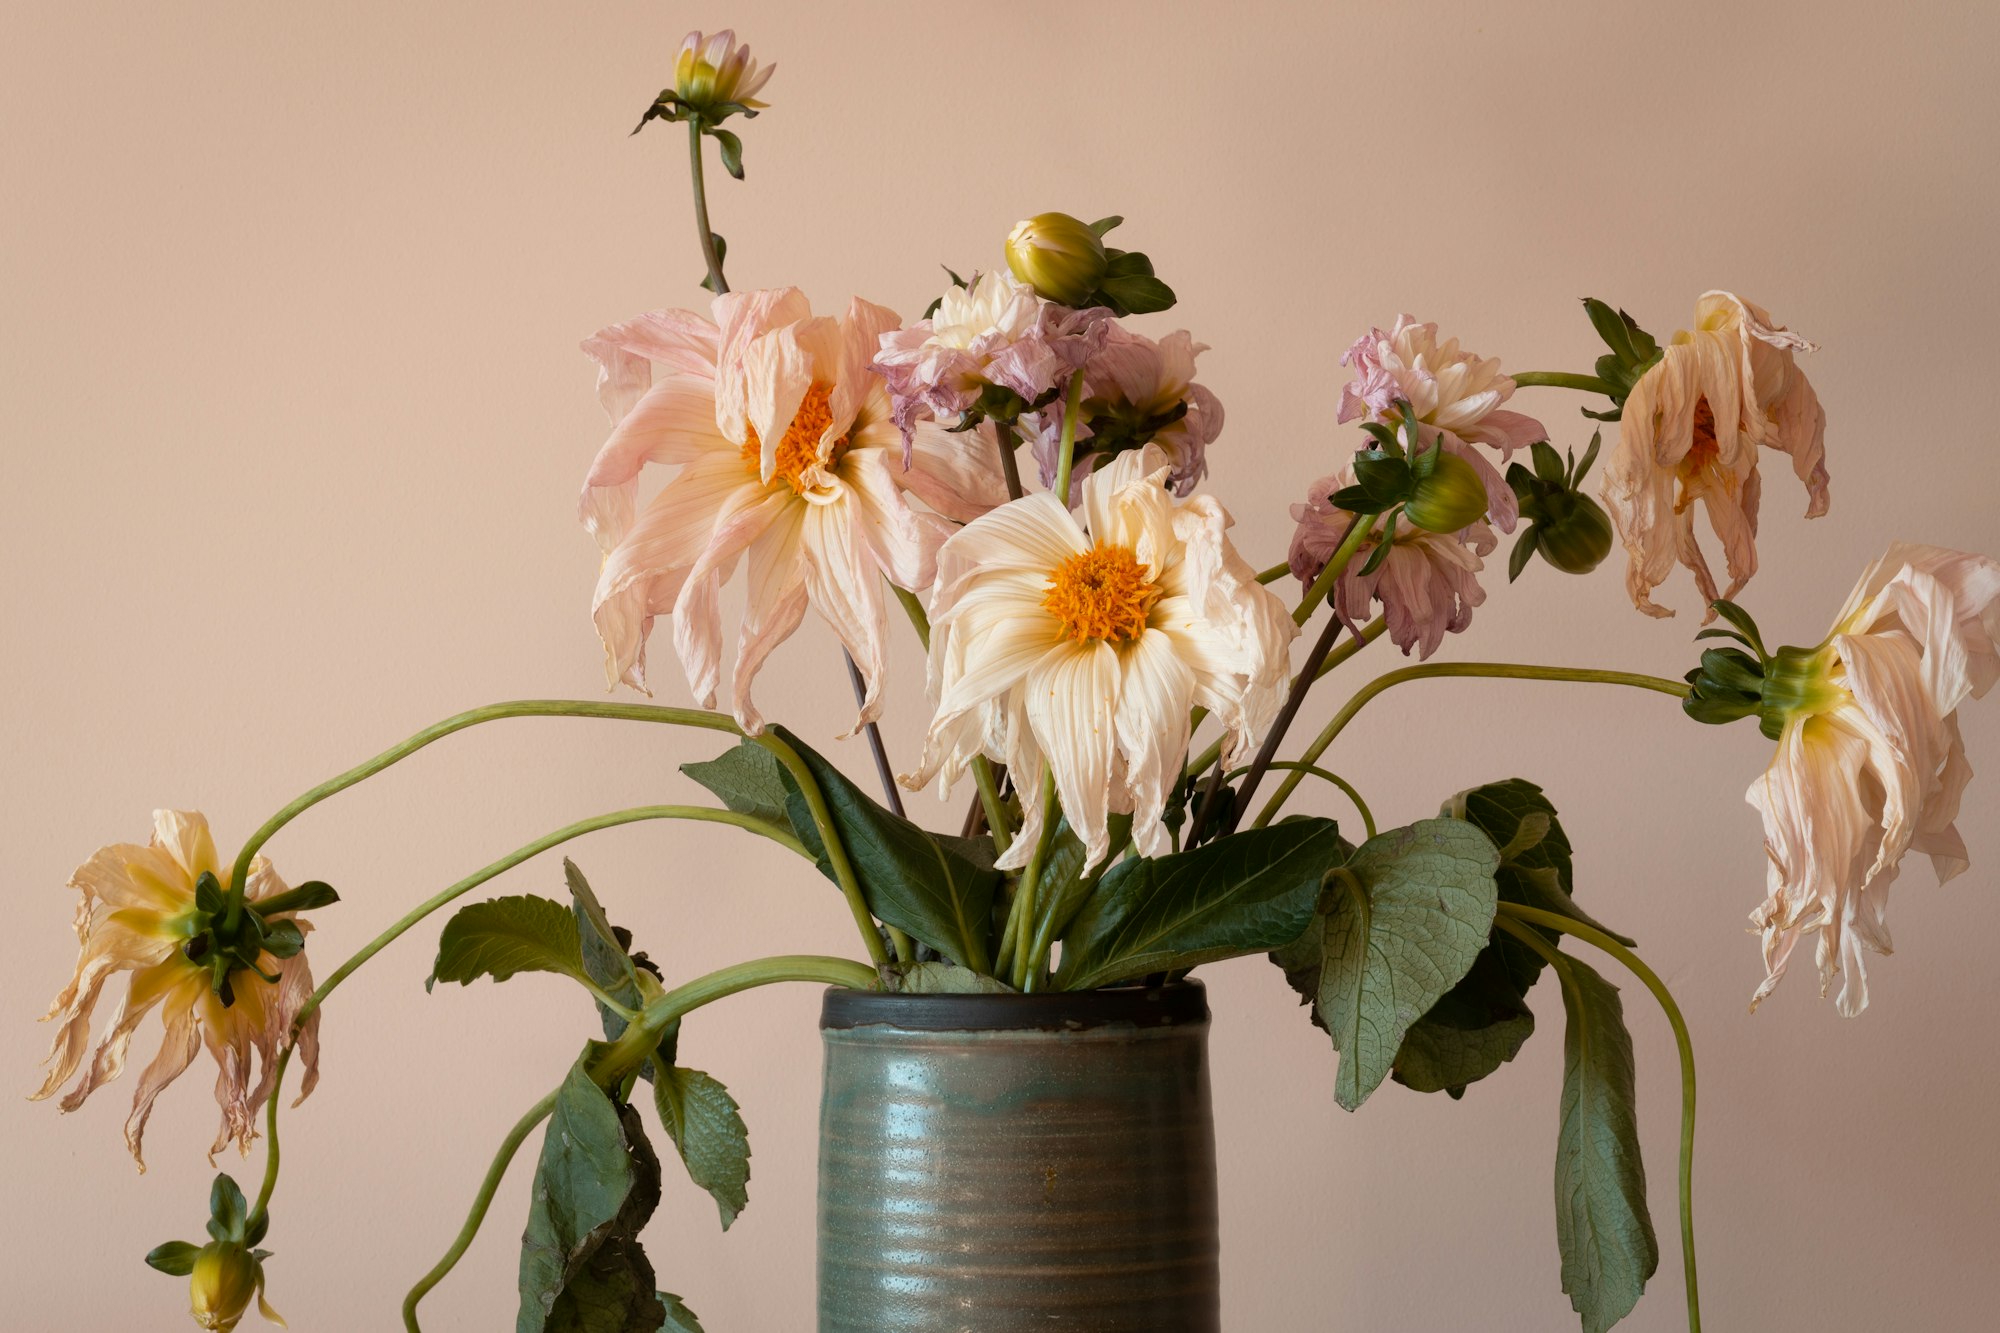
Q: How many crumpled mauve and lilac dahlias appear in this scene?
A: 4